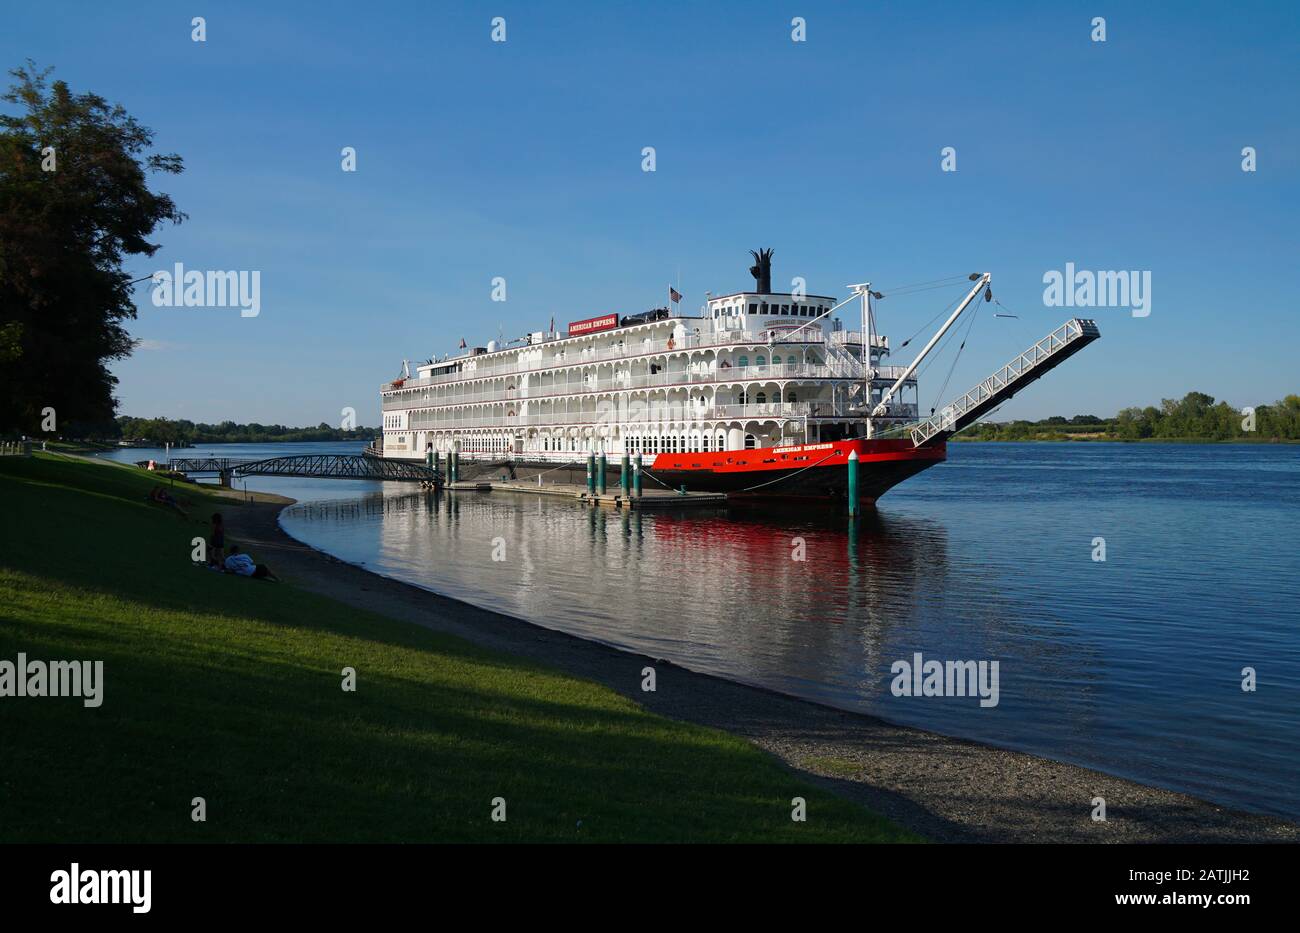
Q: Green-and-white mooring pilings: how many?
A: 9